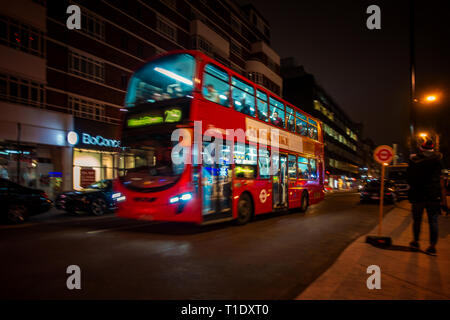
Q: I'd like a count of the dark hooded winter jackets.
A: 1